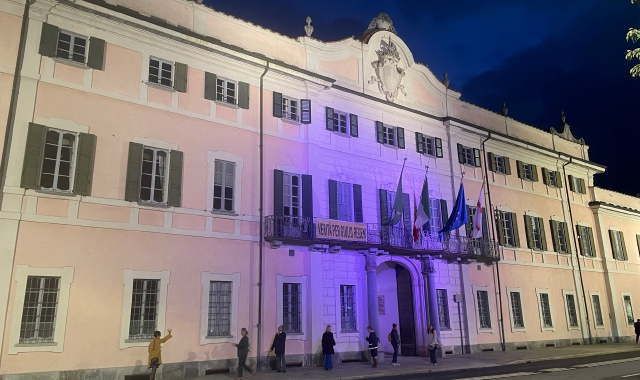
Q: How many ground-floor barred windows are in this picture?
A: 12